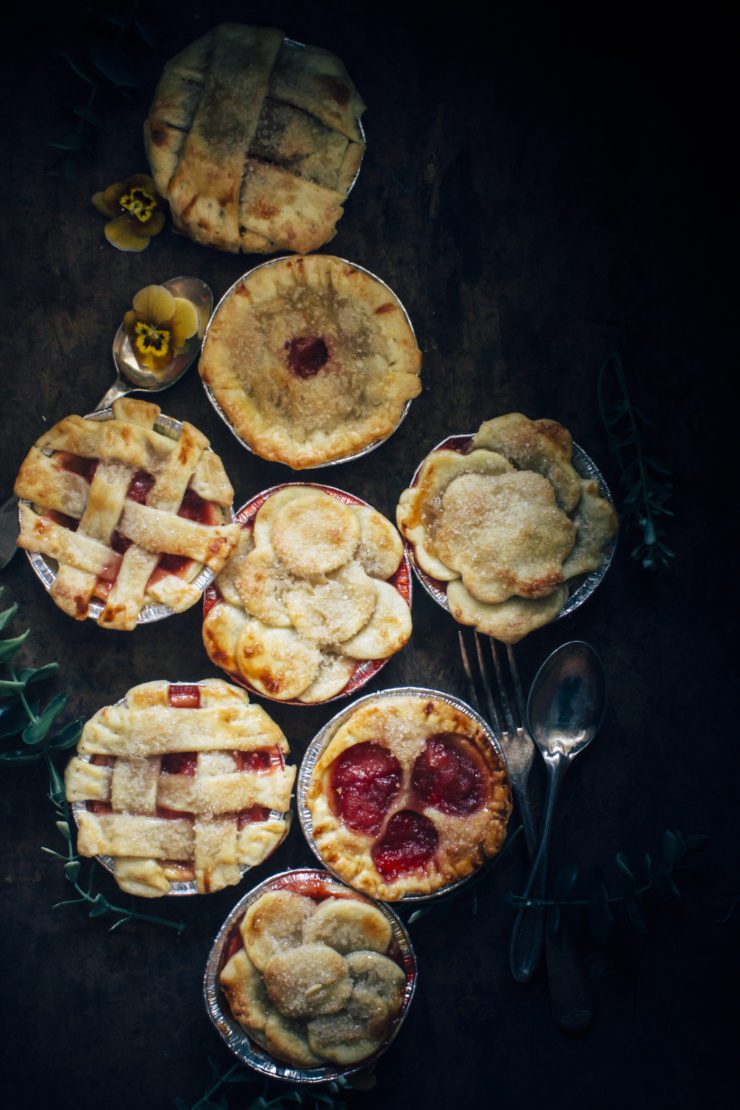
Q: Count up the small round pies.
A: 8